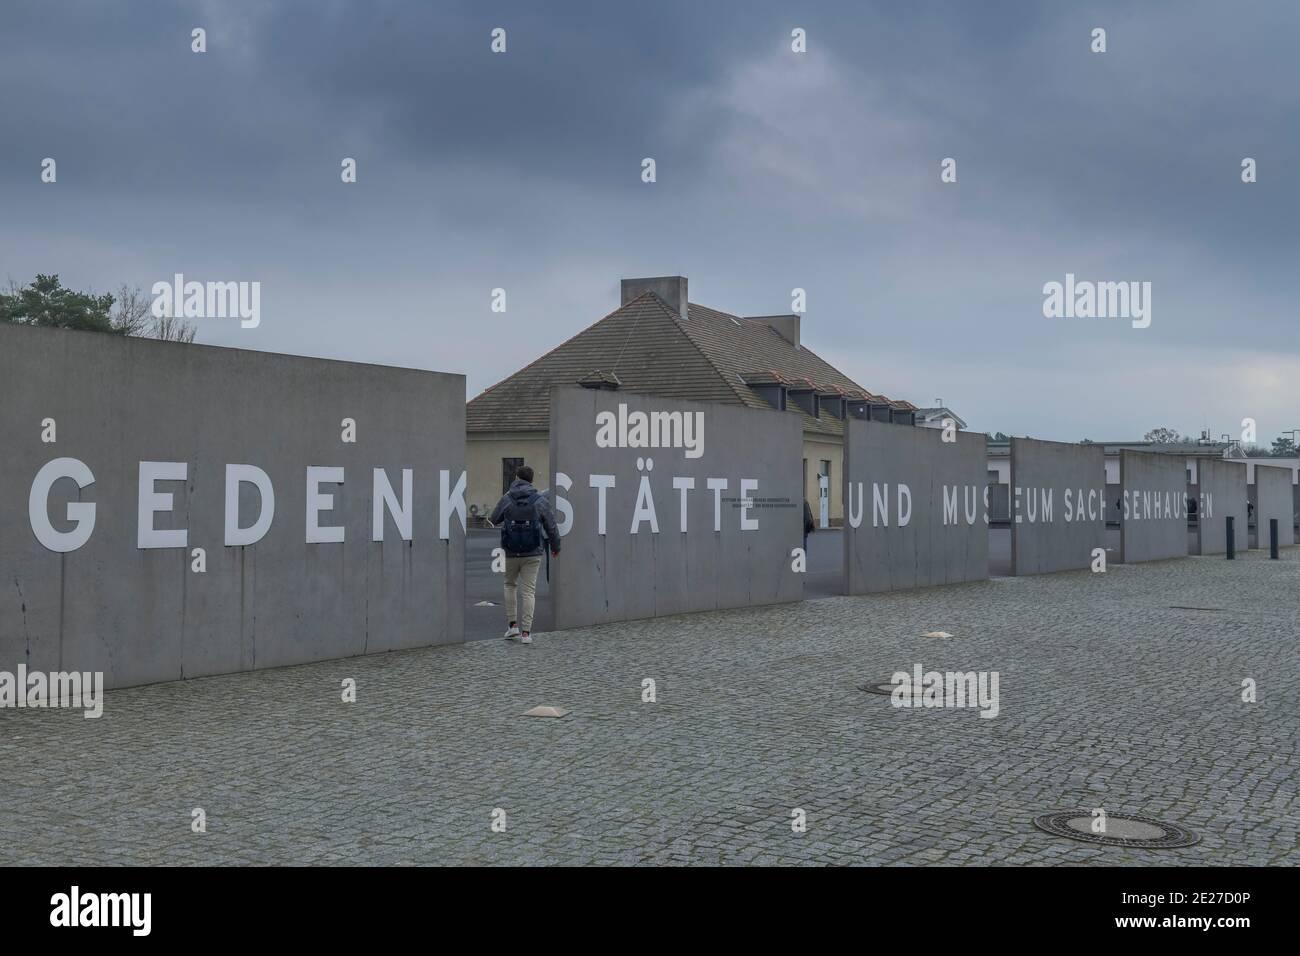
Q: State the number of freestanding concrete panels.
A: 7